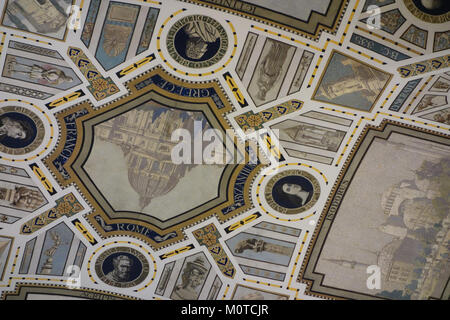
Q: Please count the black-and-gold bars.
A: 8